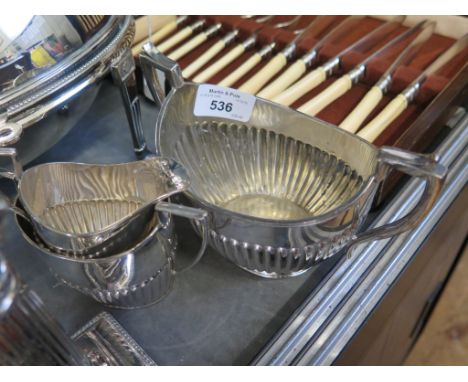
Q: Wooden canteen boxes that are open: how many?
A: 1